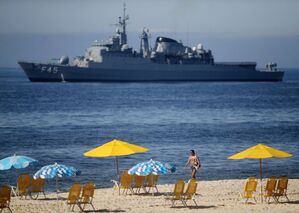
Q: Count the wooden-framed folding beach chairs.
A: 13